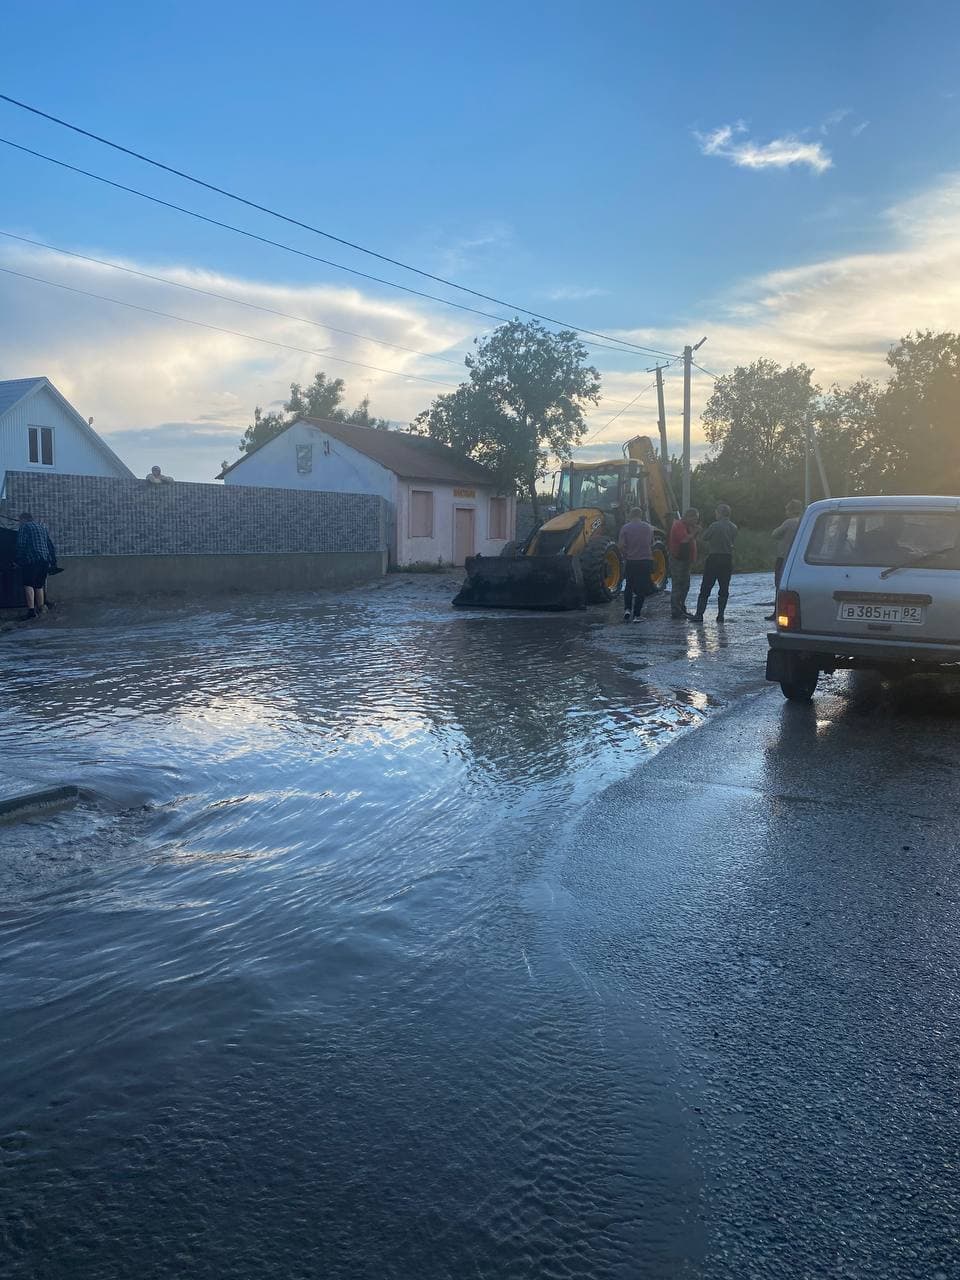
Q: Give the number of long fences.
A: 1